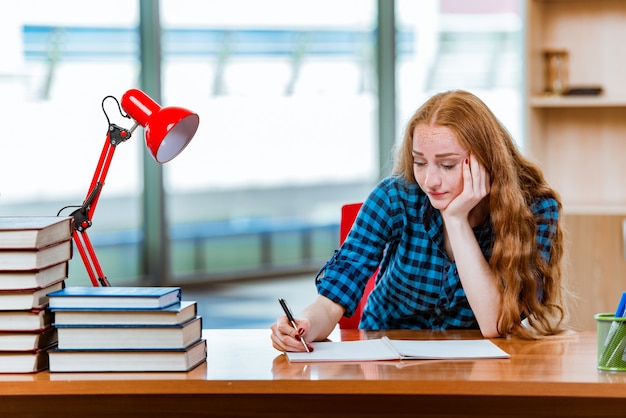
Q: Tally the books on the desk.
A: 11